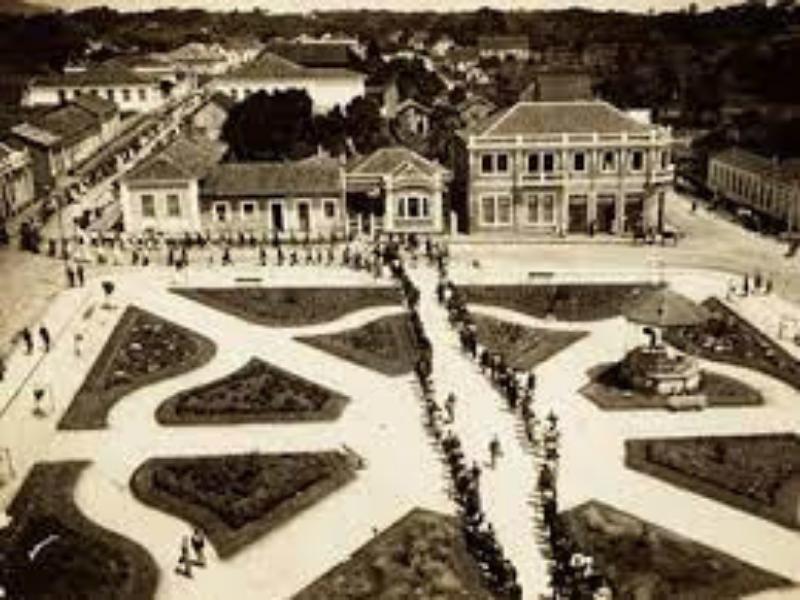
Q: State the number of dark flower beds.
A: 13